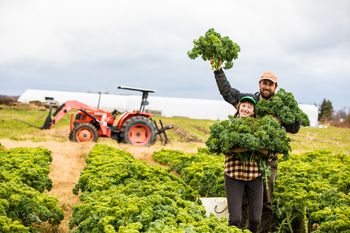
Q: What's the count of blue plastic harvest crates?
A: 0